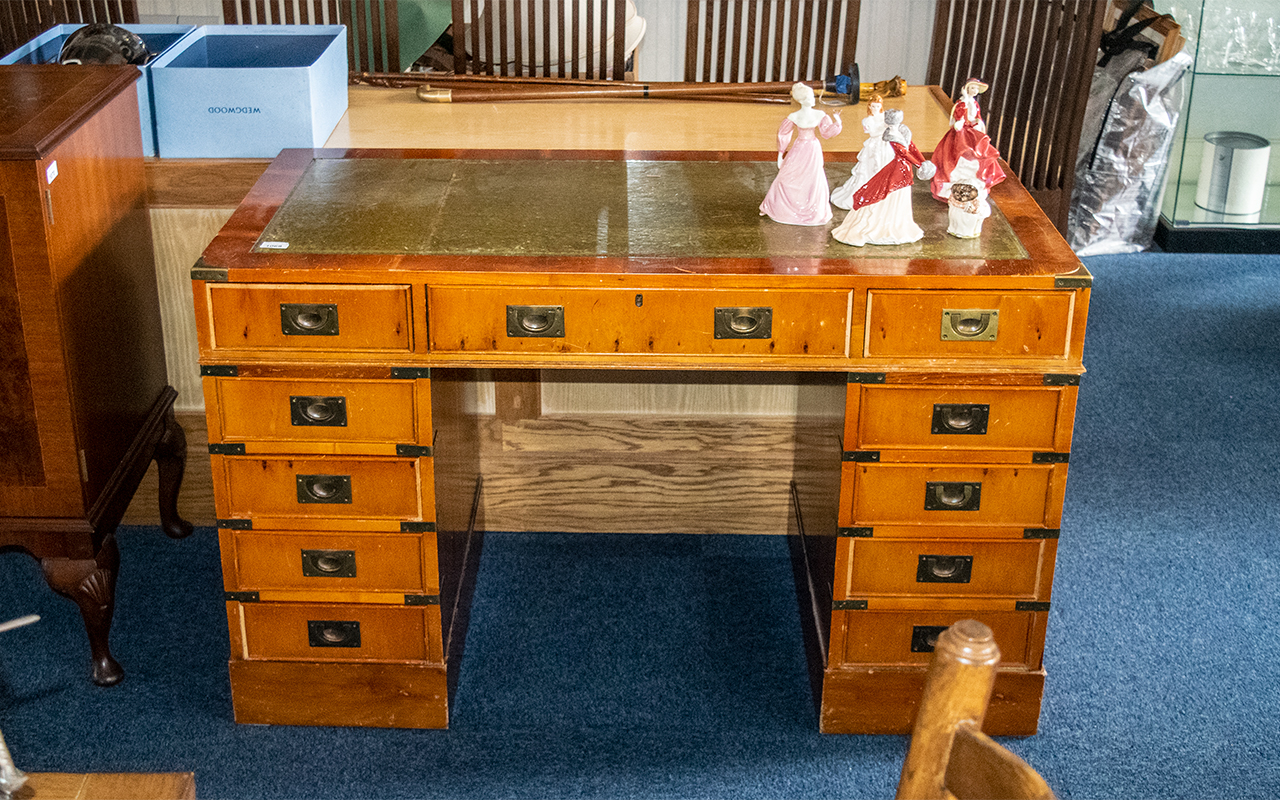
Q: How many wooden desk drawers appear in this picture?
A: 11